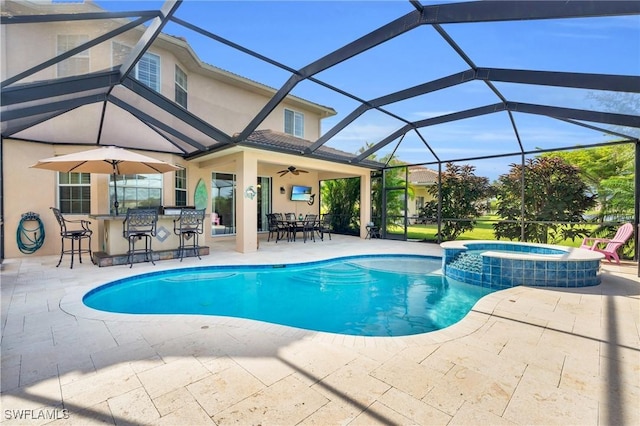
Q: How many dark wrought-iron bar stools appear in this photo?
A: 3